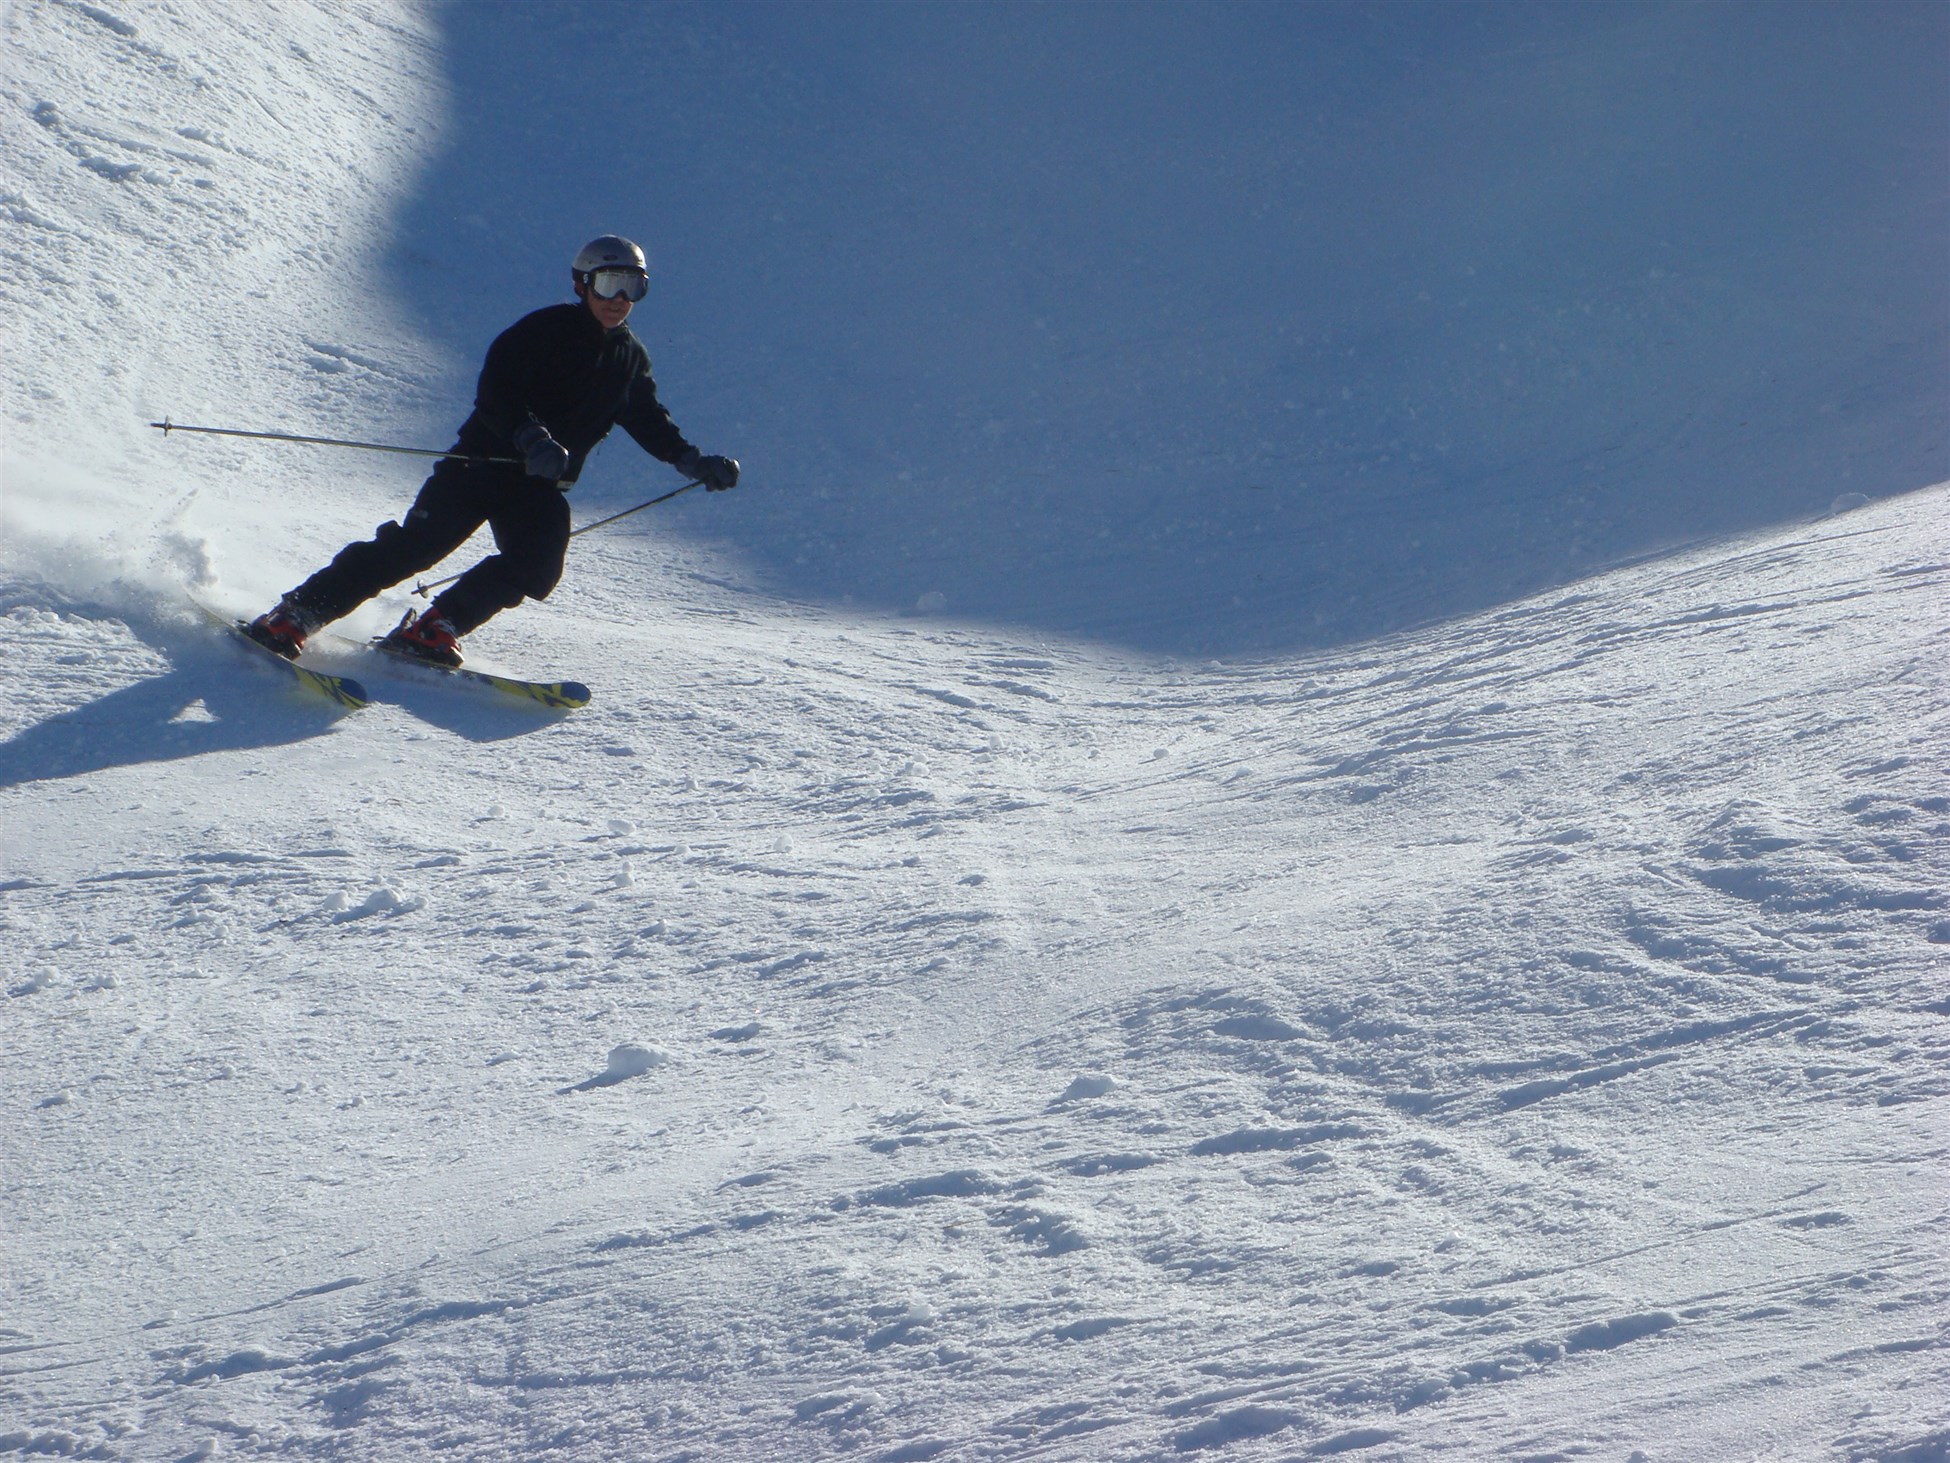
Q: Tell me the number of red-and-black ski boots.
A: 2